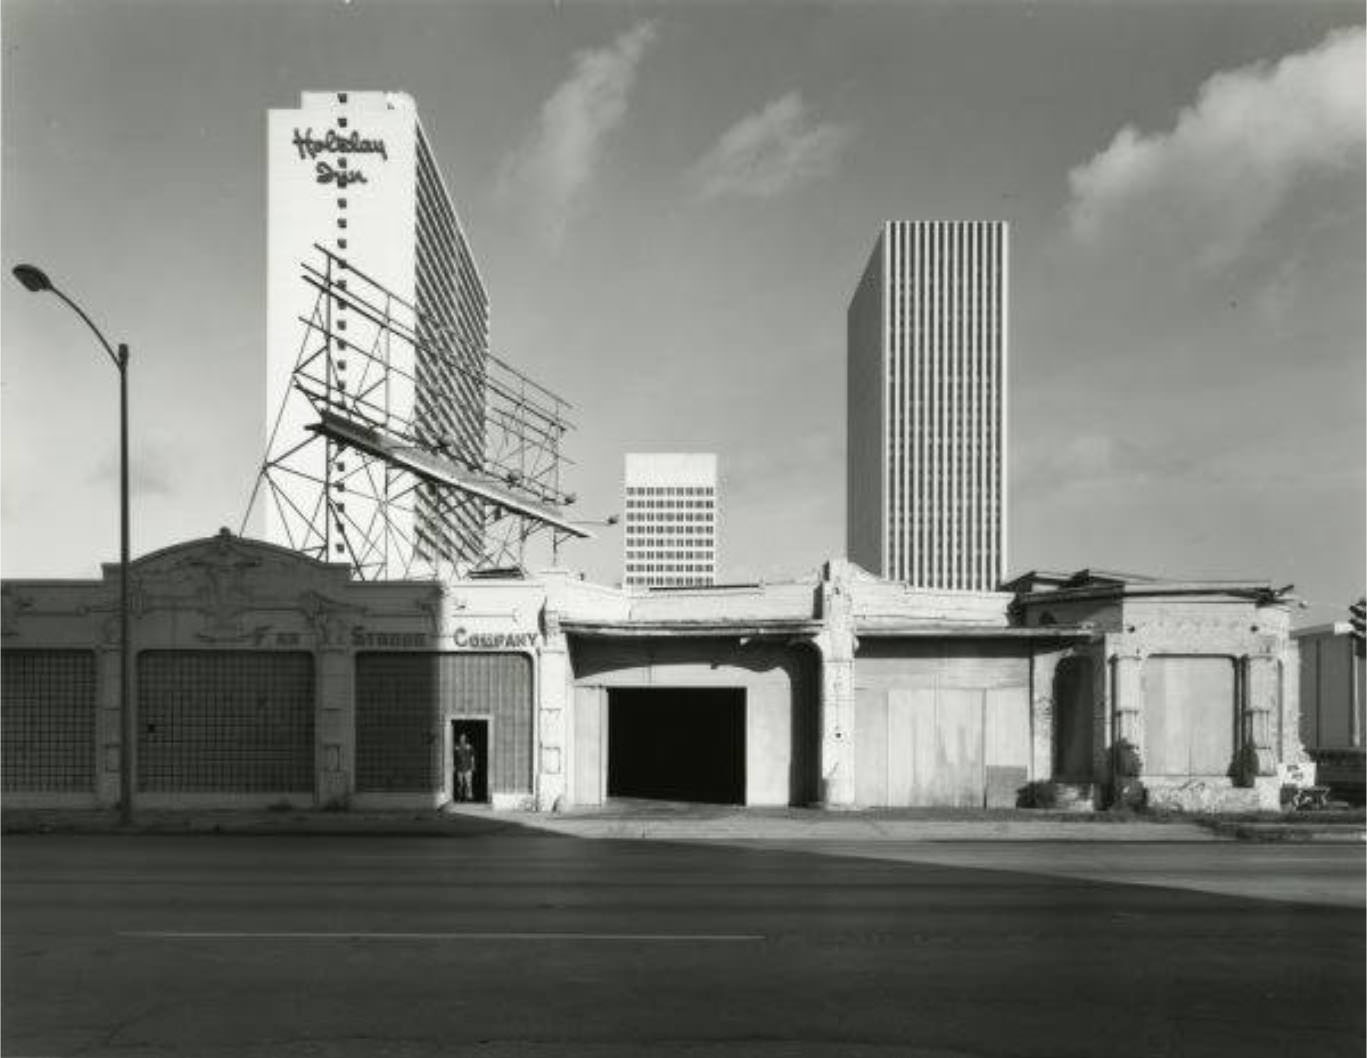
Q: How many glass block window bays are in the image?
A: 3